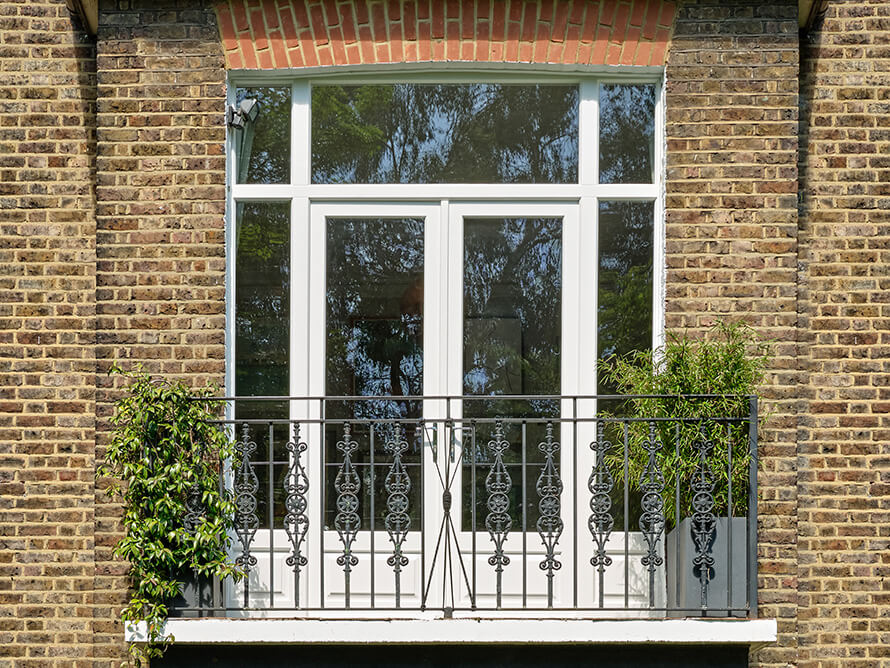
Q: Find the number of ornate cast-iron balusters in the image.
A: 10